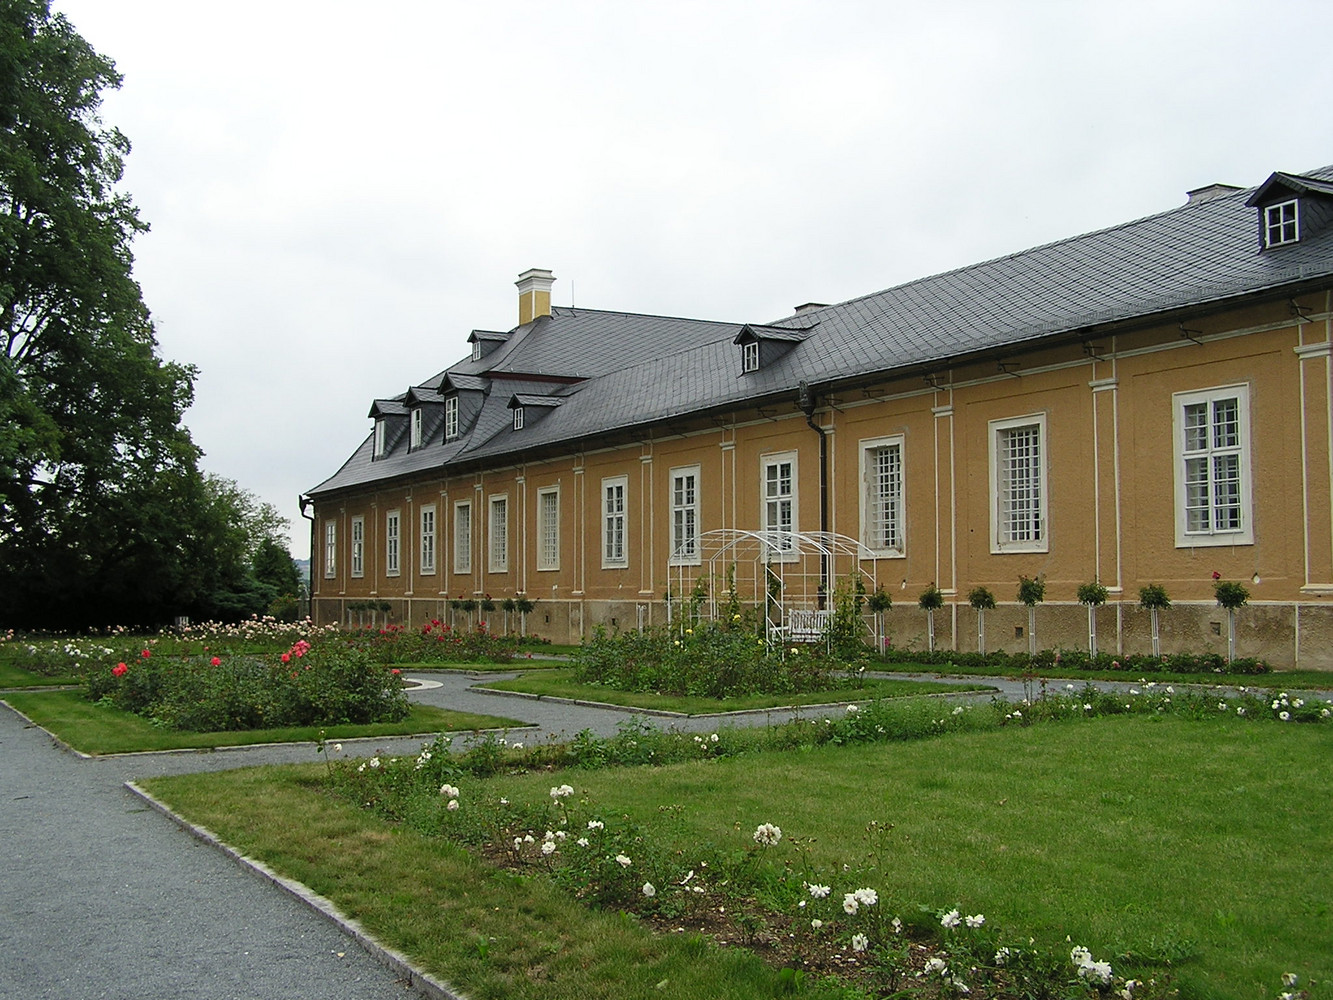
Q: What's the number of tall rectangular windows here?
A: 13